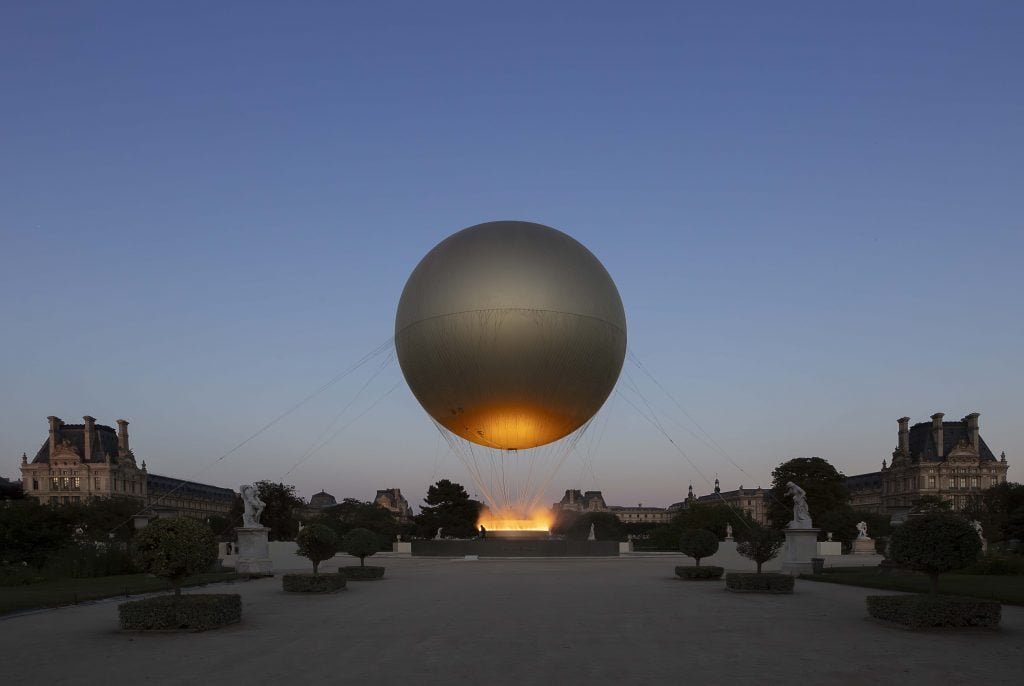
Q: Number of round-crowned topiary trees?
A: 6